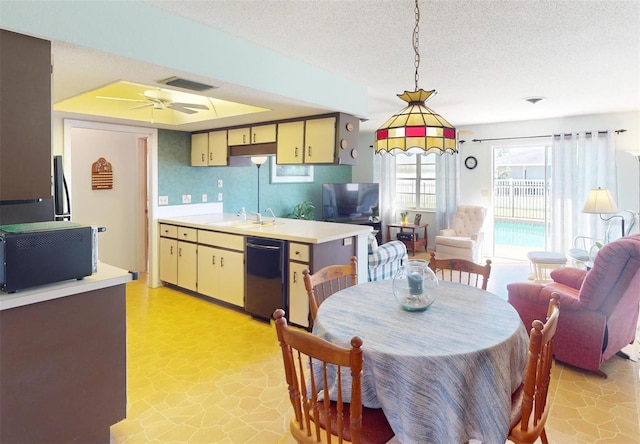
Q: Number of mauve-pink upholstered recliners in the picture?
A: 1